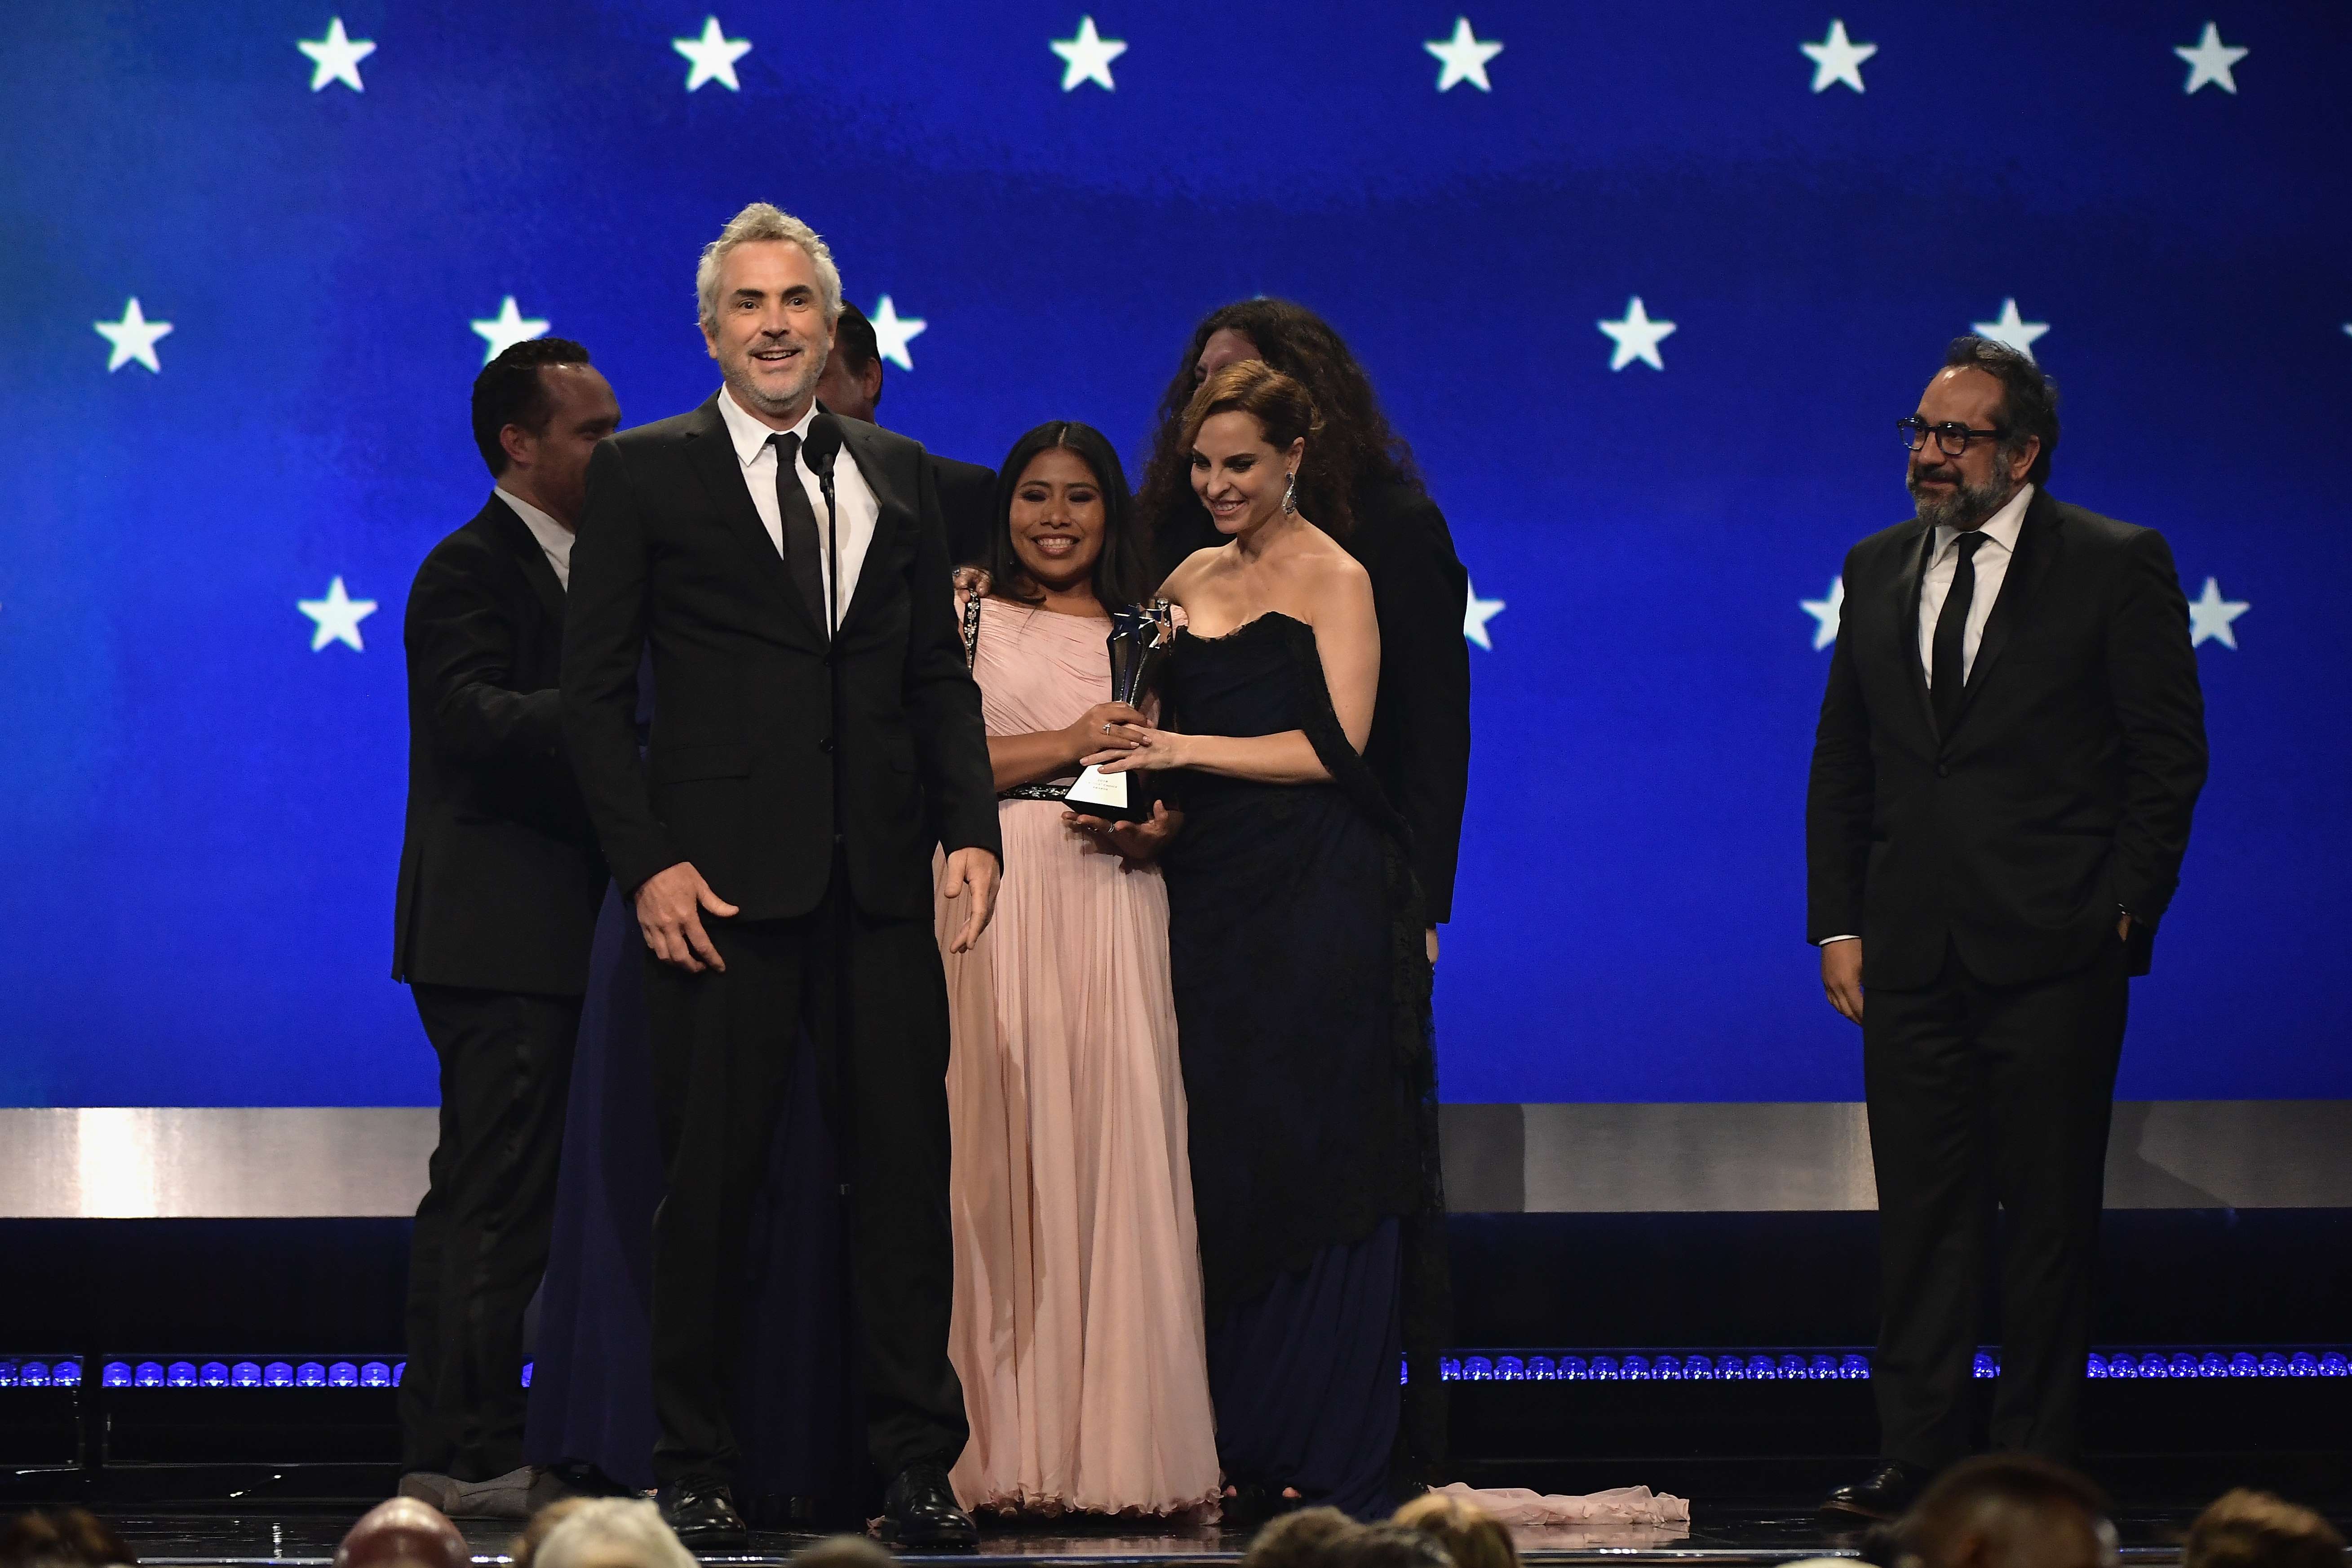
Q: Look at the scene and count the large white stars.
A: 15